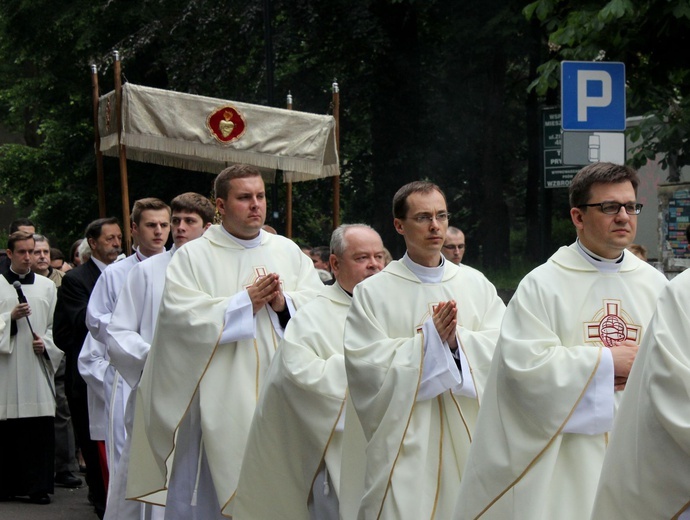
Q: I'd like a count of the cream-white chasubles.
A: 5